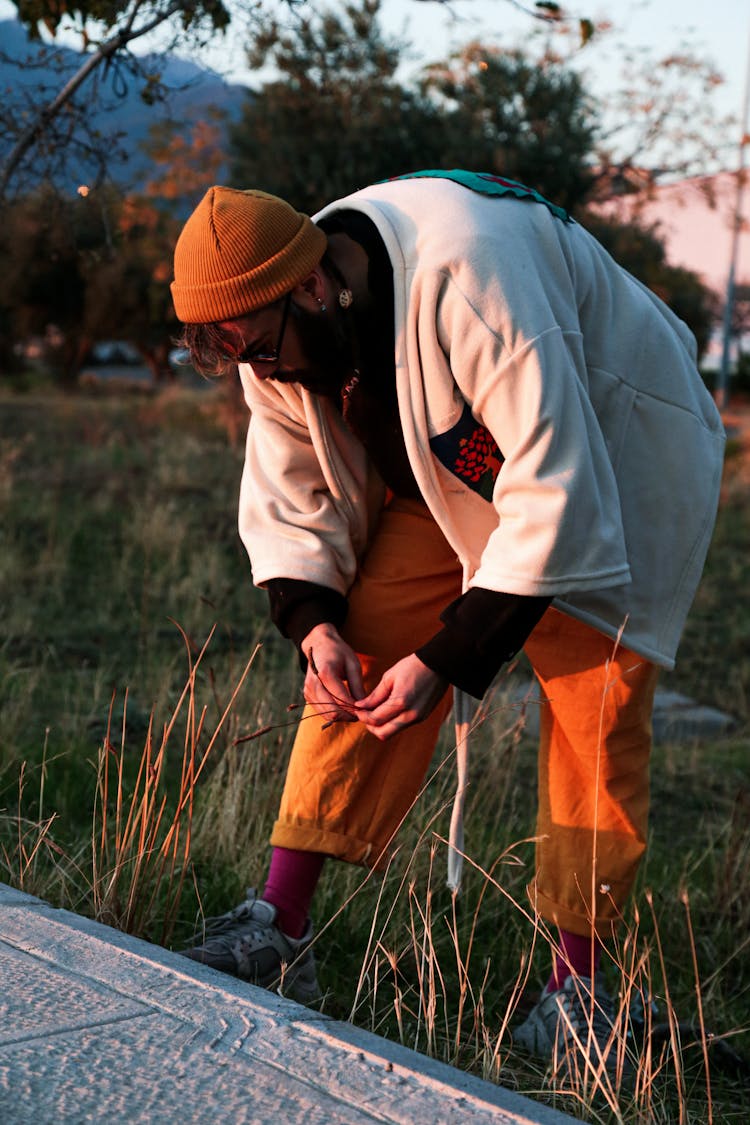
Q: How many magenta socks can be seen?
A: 2